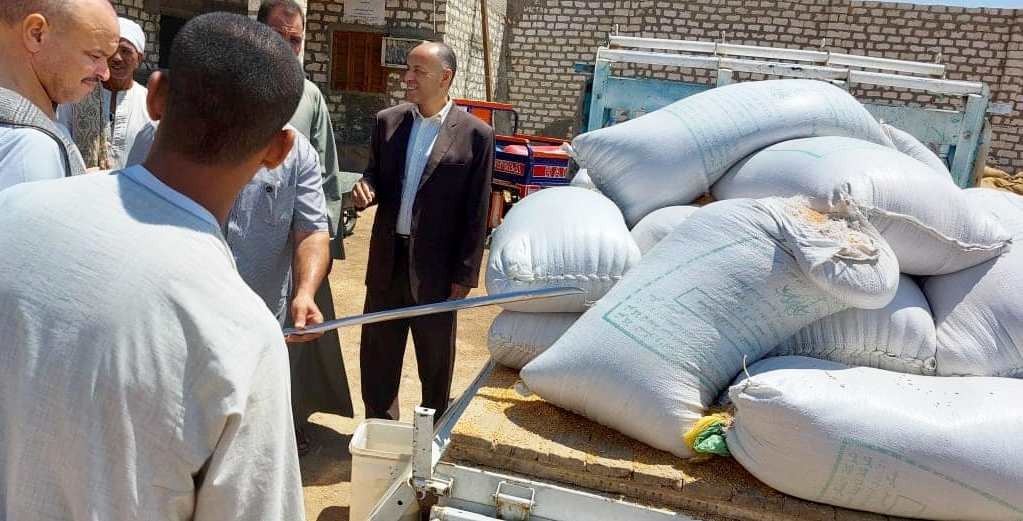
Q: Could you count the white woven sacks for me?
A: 11